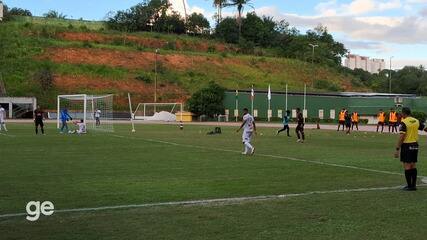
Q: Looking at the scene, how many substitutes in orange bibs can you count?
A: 4